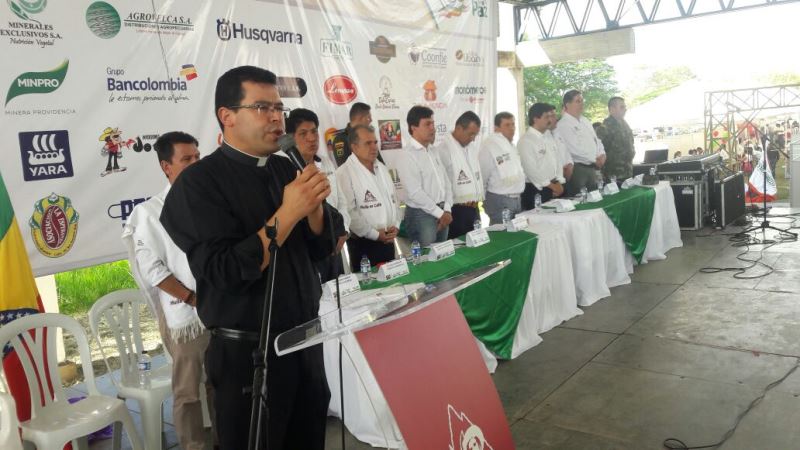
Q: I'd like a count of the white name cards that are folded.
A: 10